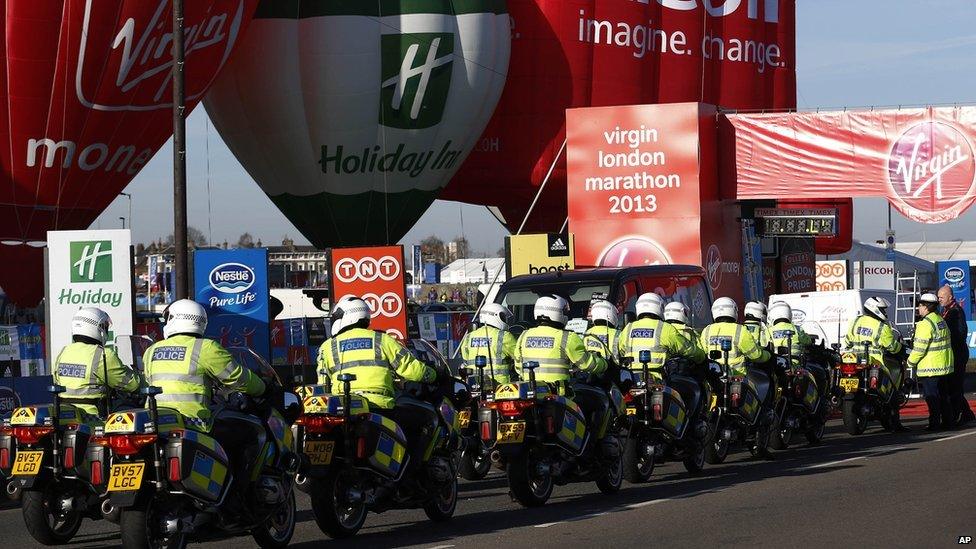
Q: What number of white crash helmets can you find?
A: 12